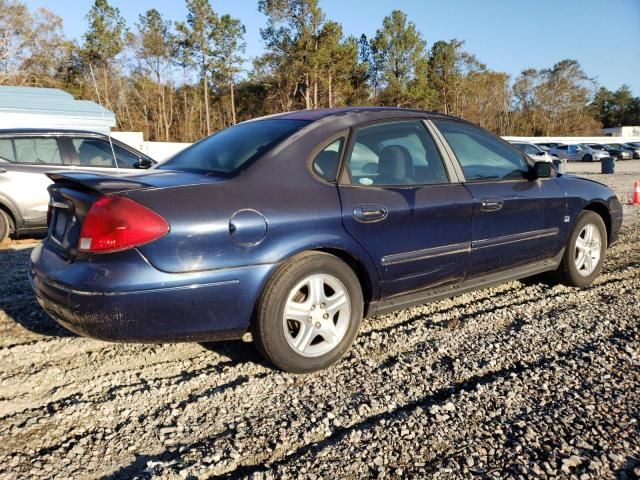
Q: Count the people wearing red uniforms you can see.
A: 0